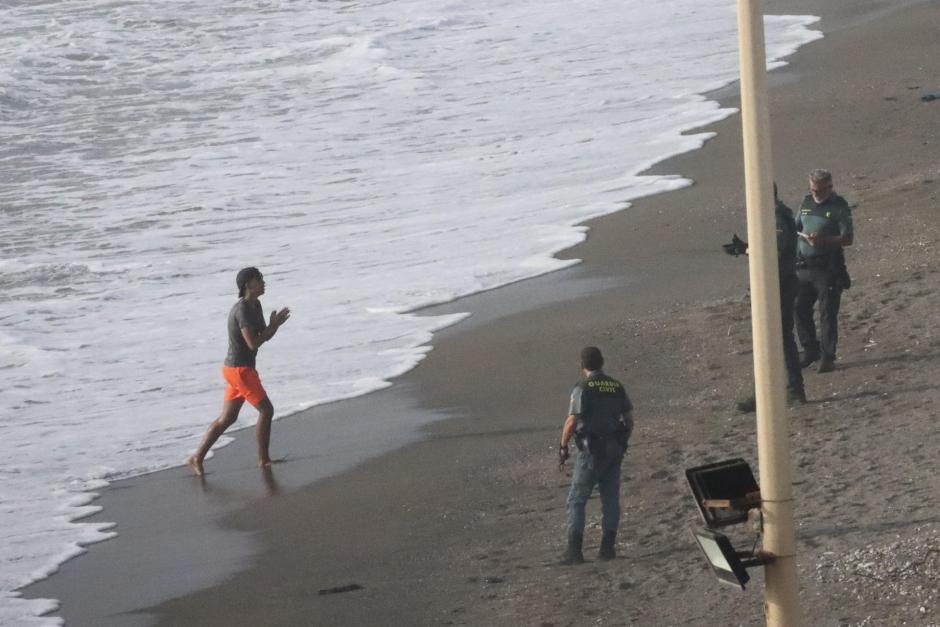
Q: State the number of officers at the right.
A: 3